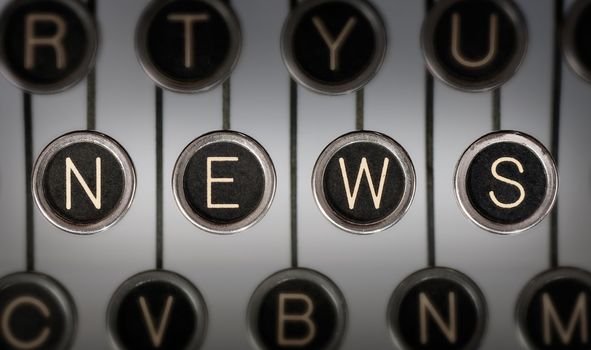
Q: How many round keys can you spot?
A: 14